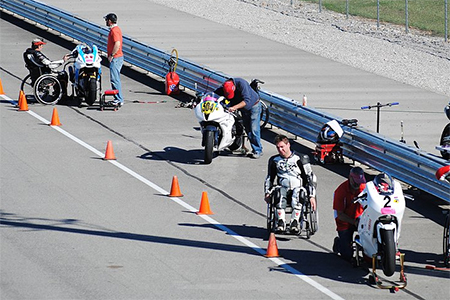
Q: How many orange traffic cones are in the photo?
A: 8